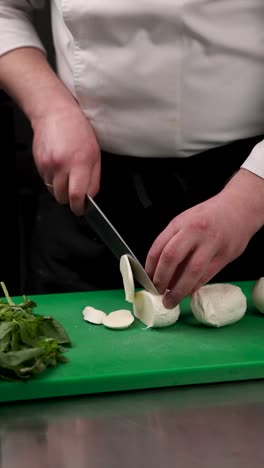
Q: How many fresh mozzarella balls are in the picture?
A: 3